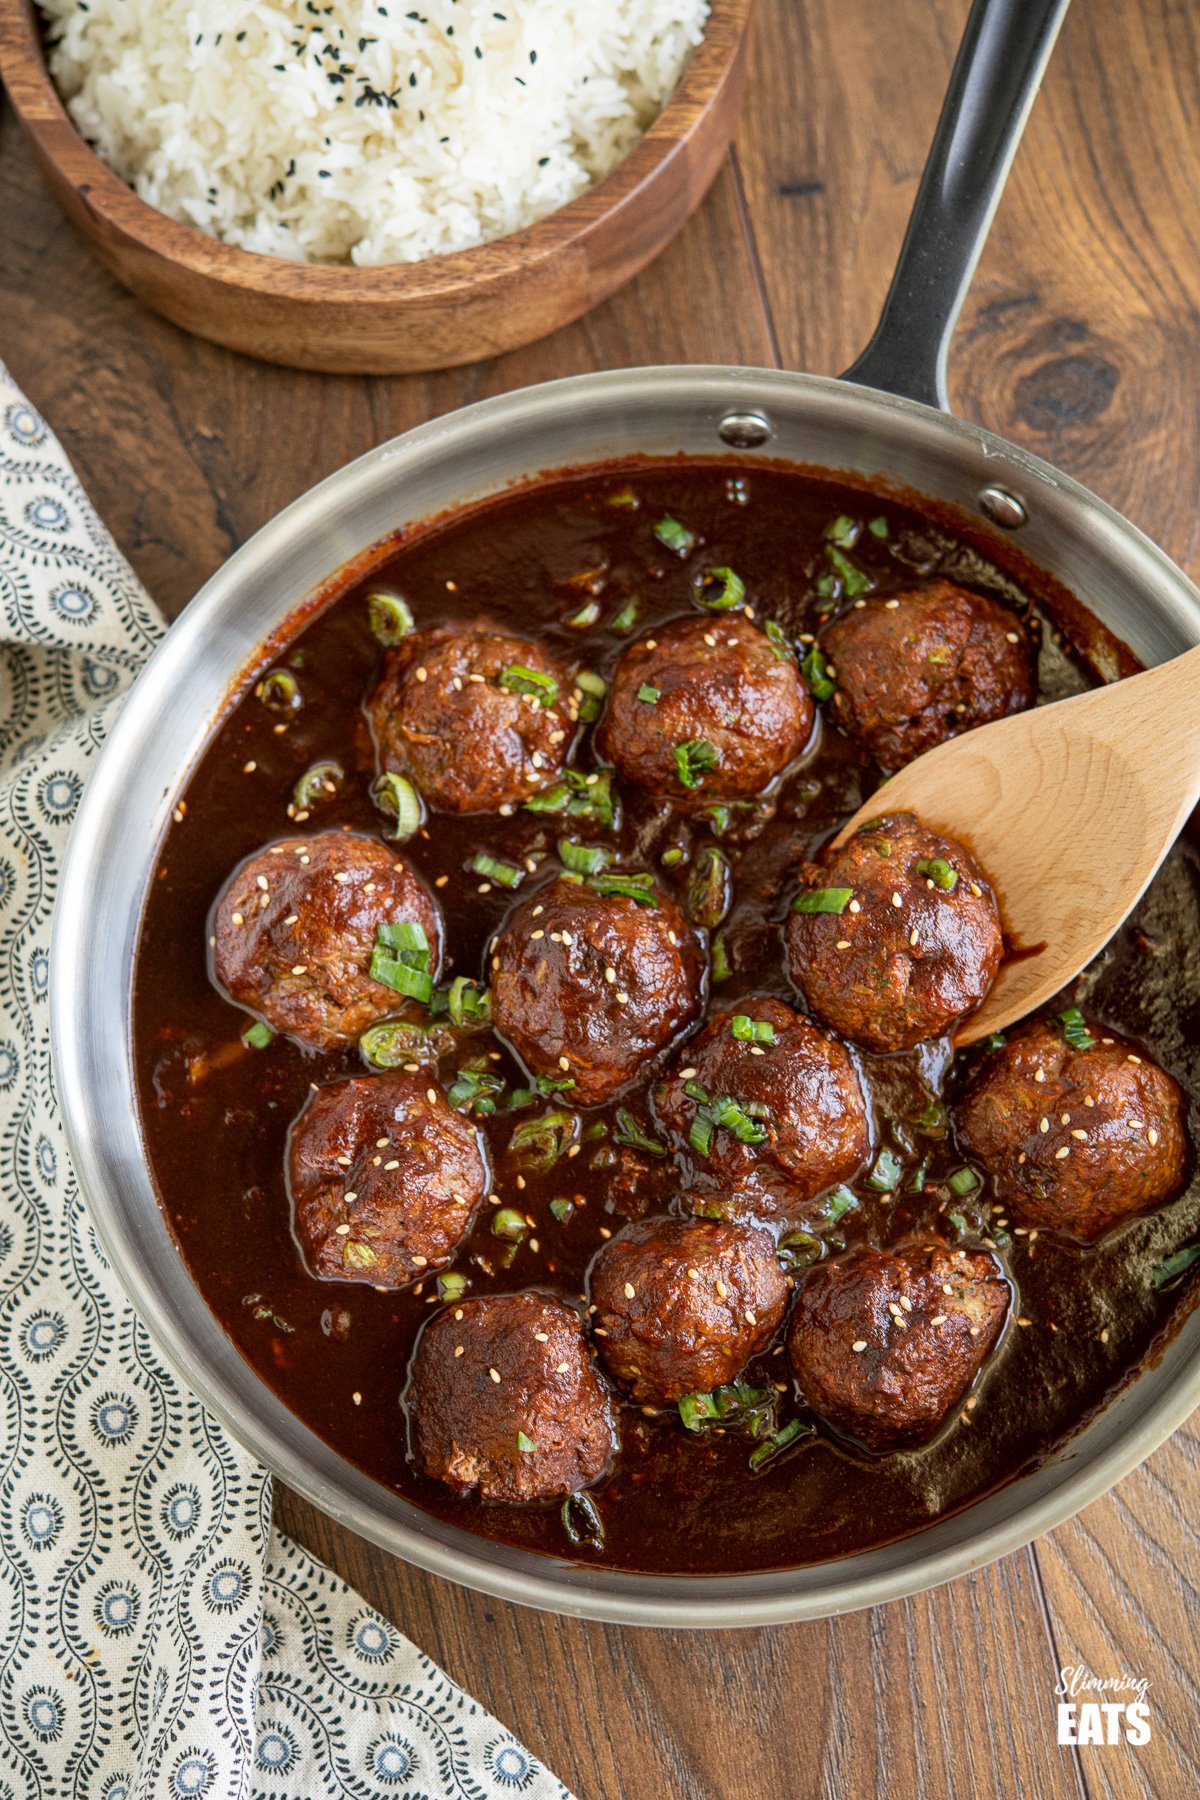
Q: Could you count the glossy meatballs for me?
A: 12